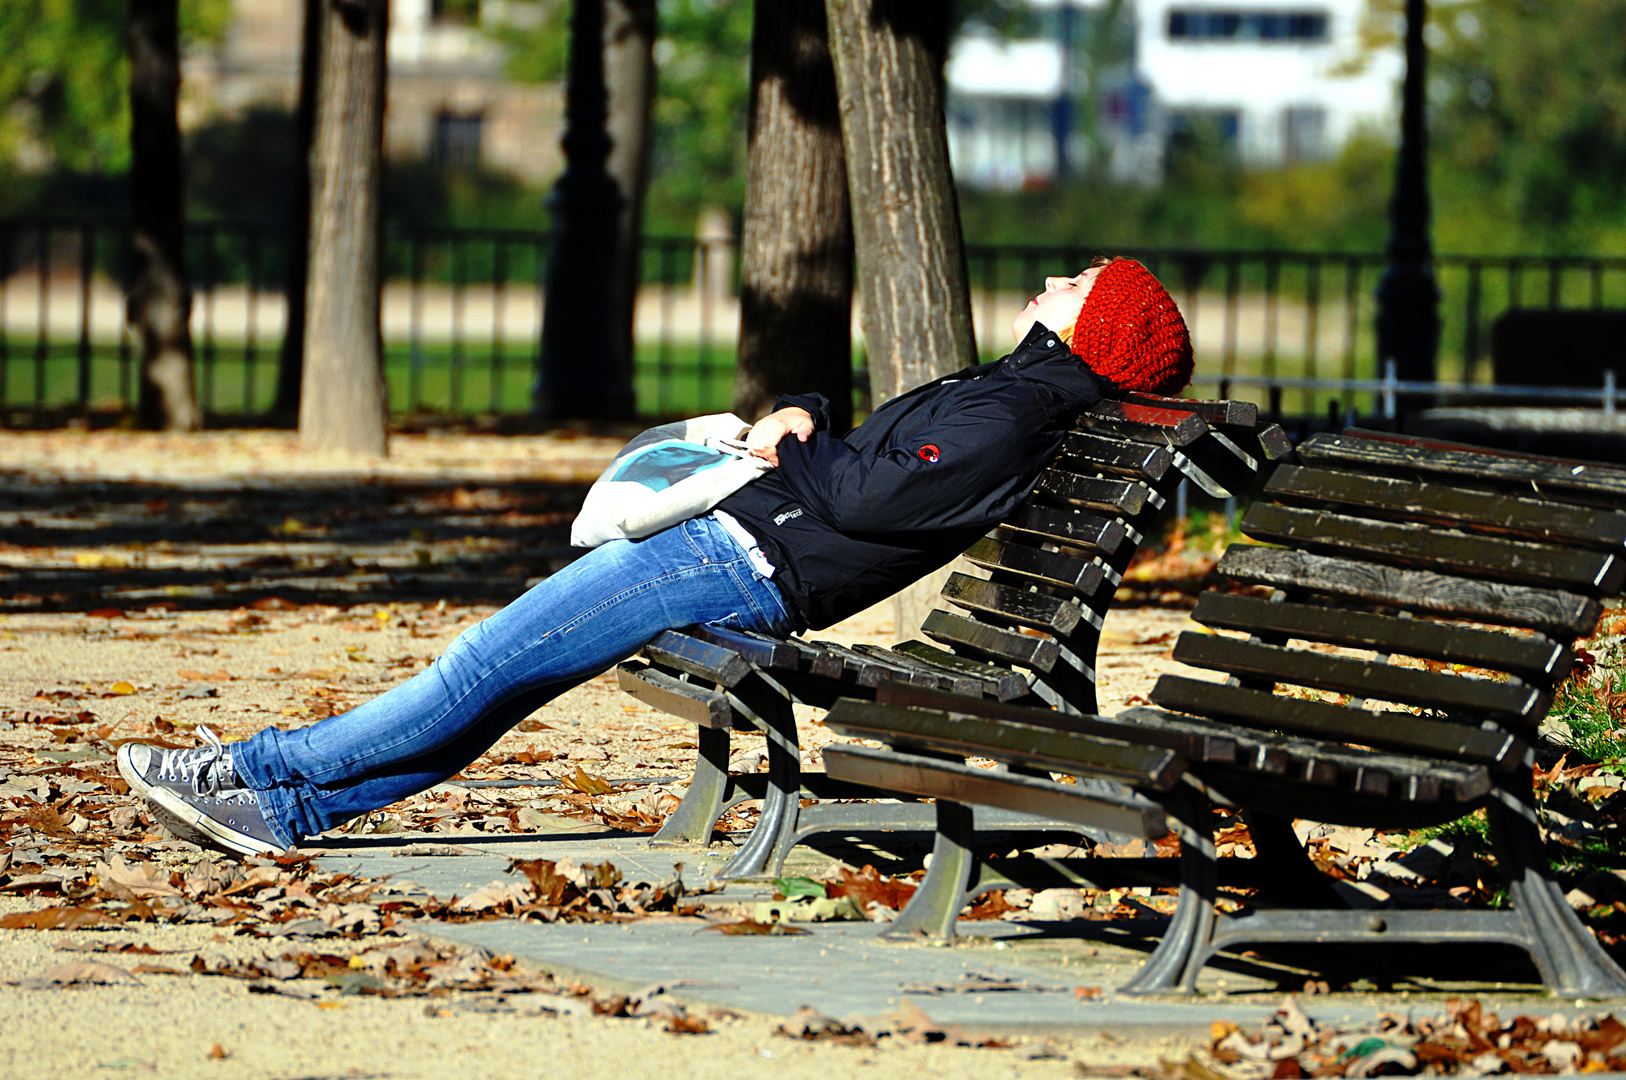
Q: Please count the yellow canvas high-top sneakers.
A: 0